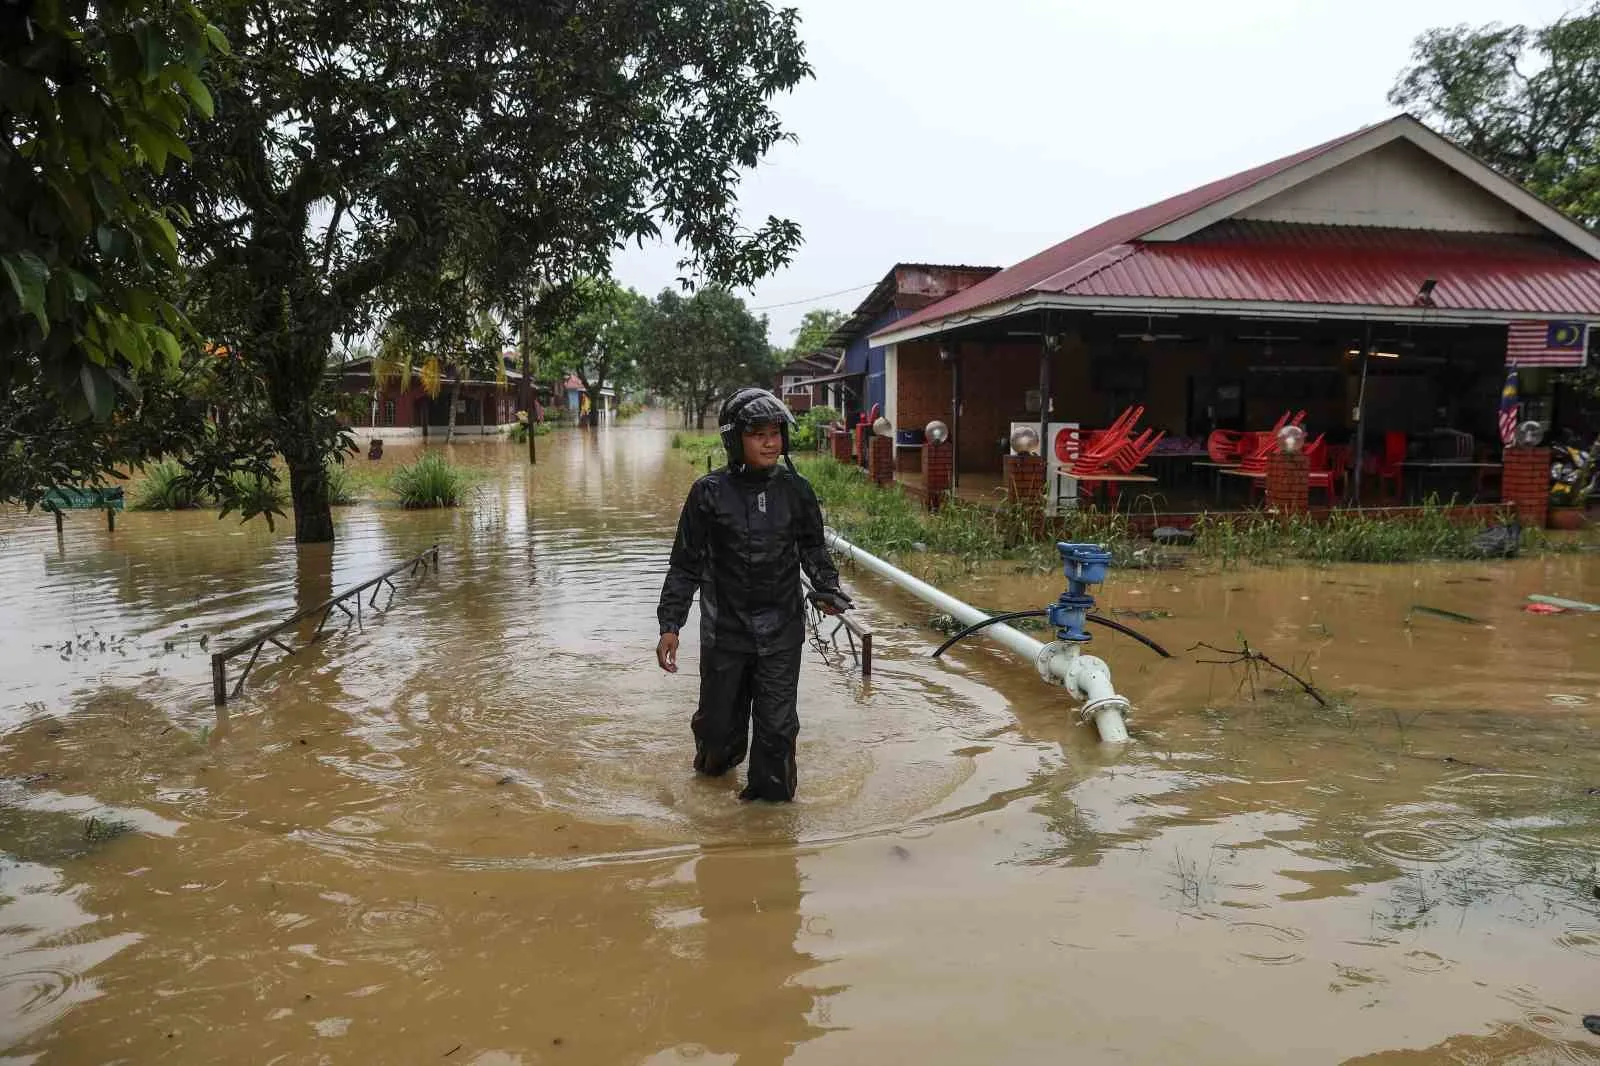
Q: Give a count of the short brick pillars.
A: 6